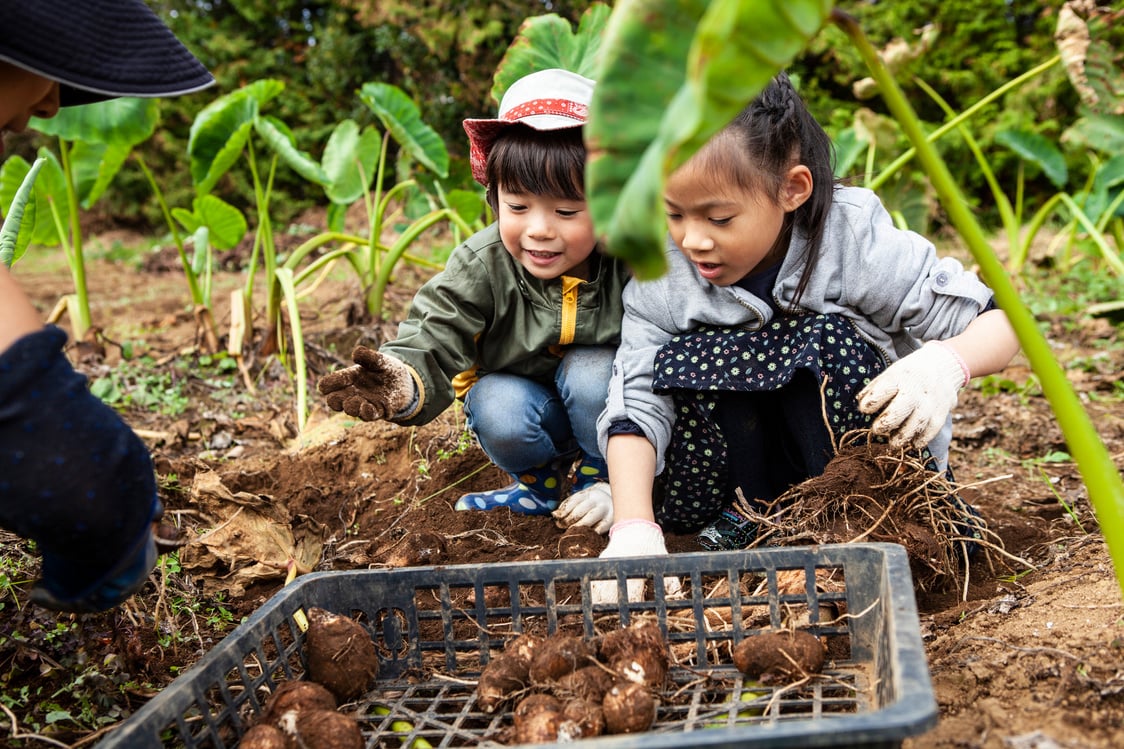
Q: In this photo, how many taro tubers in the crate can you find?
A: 12